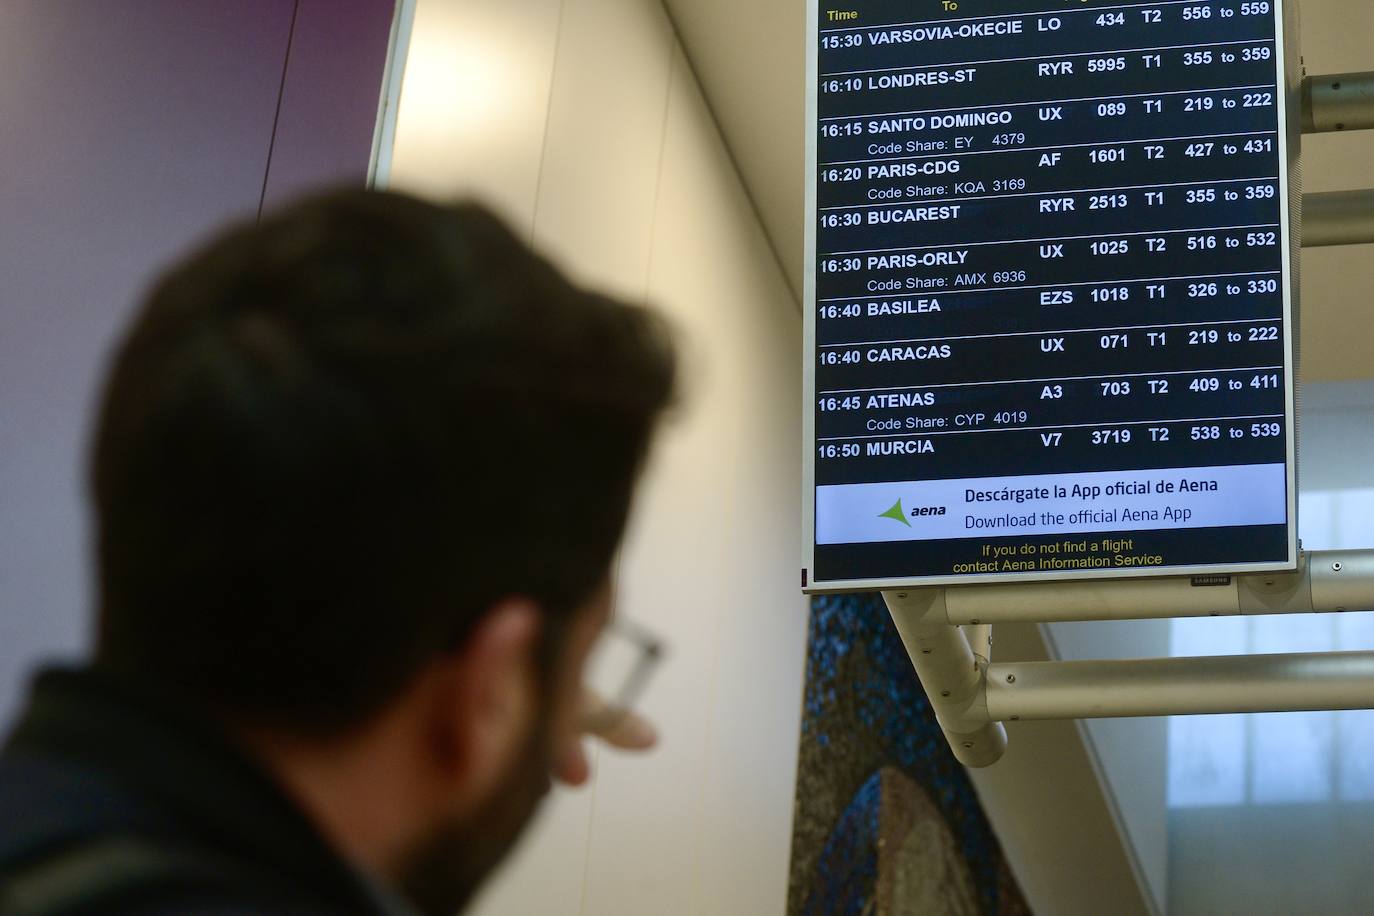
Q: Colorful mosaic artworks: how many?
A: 1